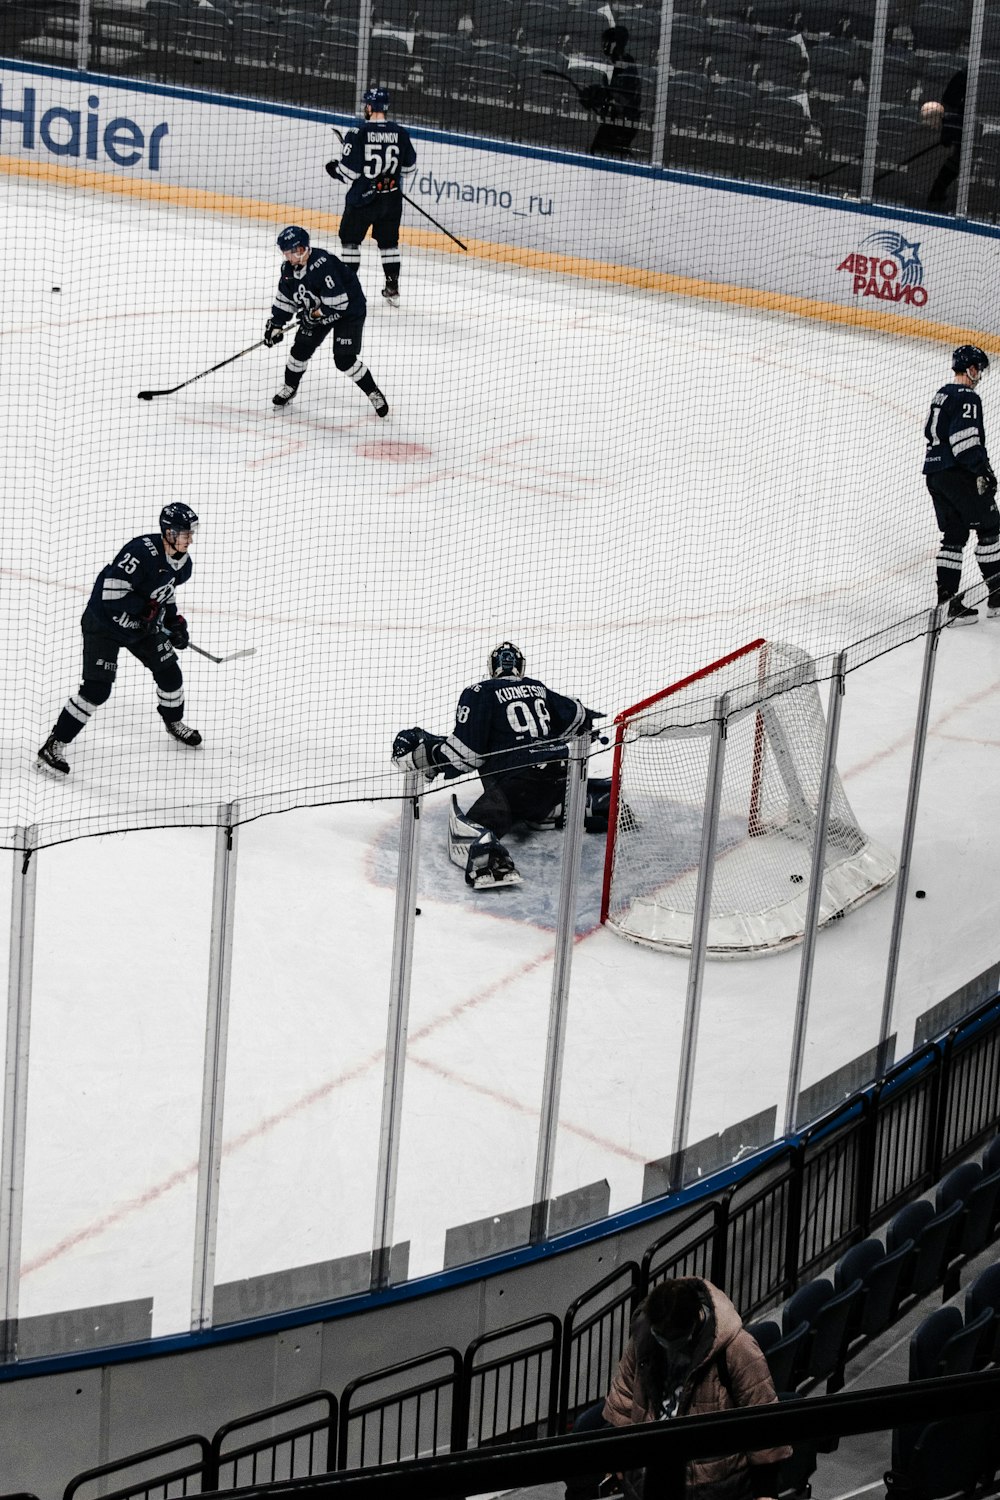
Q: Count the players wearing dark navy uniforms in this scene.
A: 5